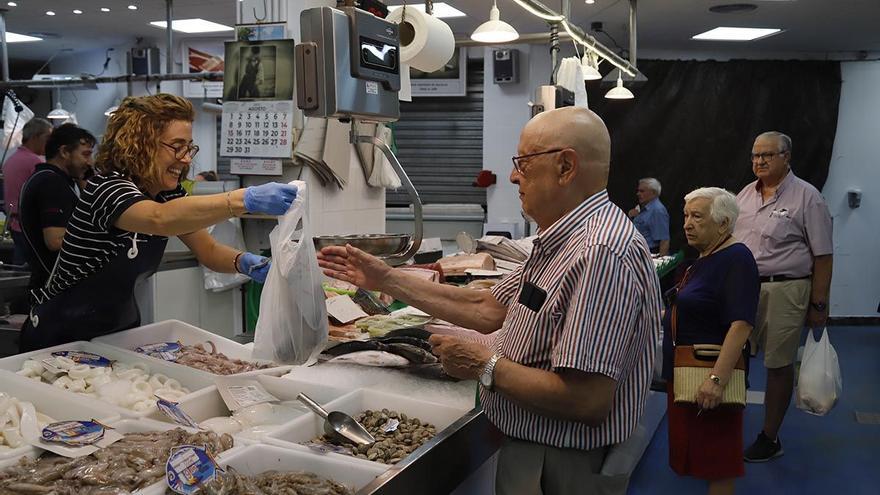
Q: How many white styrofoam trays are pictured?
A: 7